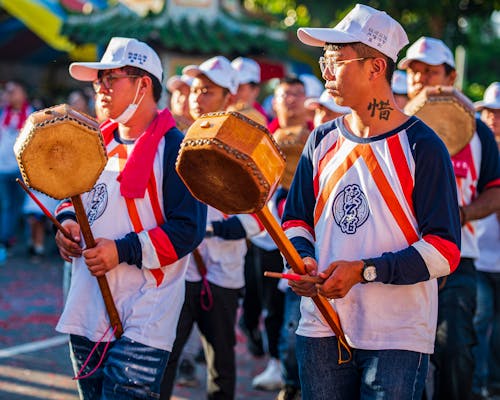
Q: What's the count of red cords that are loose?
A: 2